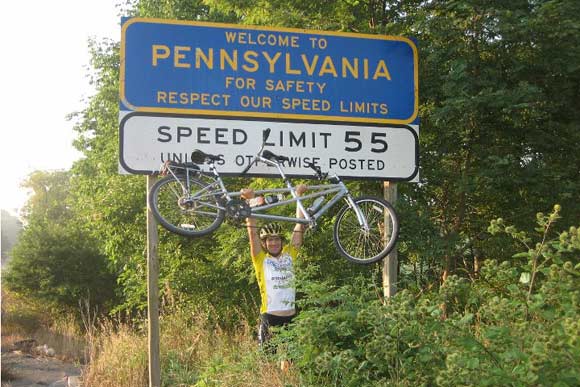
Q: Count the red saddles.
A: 0